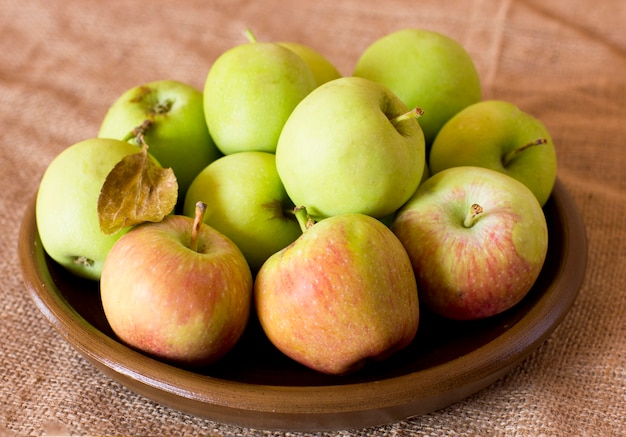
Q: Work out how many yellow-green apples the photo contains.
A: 8